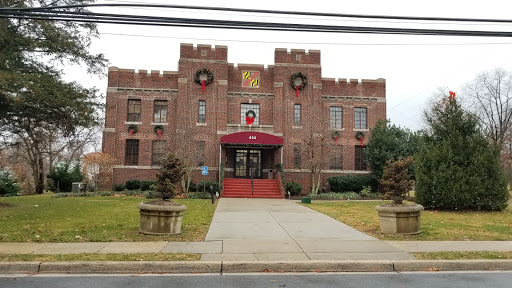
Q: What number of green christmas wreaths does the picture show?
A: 7